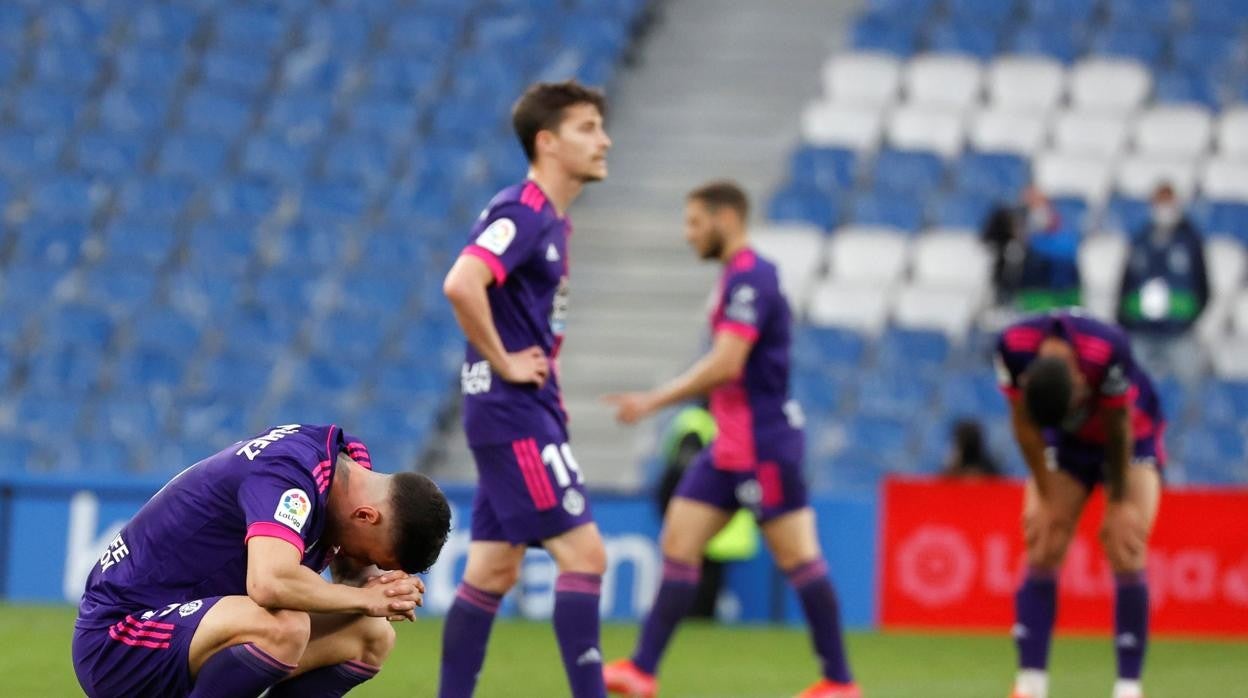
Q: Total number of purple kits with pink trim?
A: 4